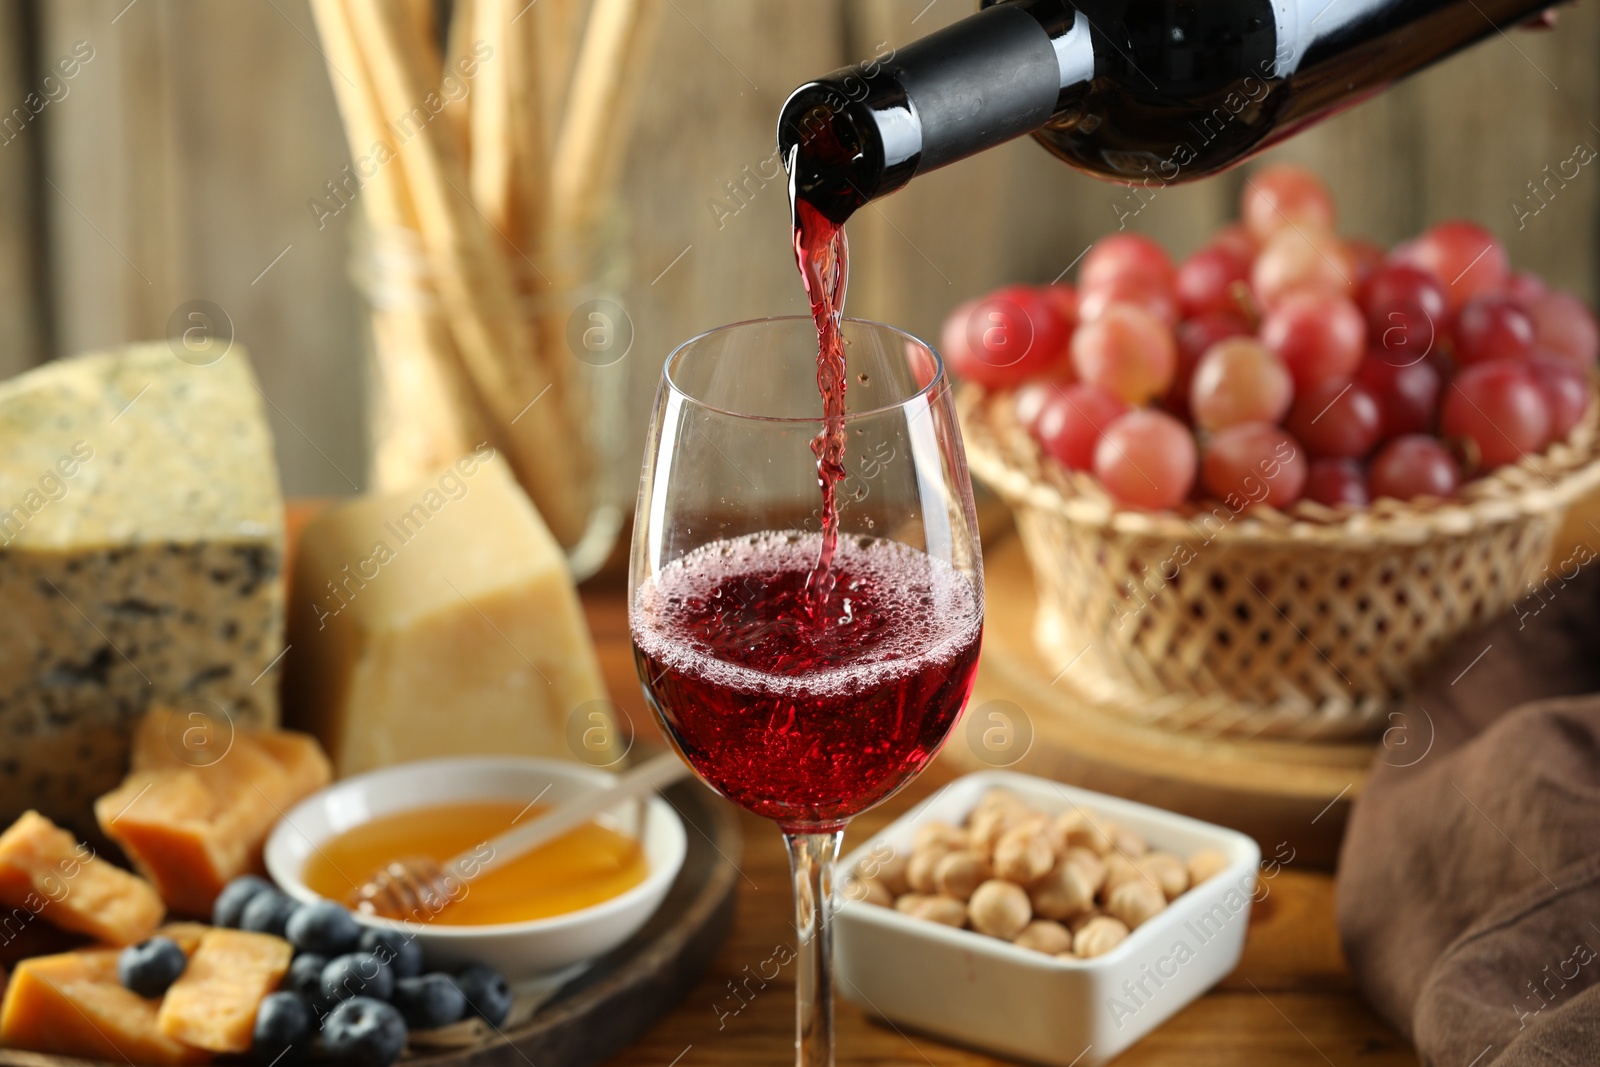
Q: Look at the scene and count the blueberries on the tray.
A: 11